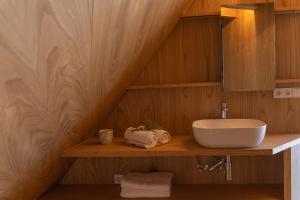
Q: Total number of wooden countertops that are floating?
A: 1